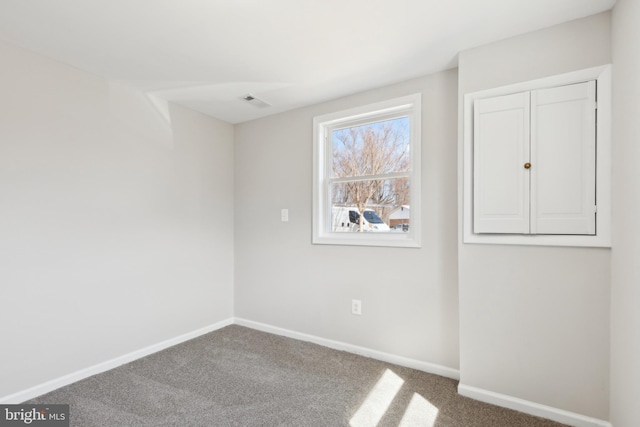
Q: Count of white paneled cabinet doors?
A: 2